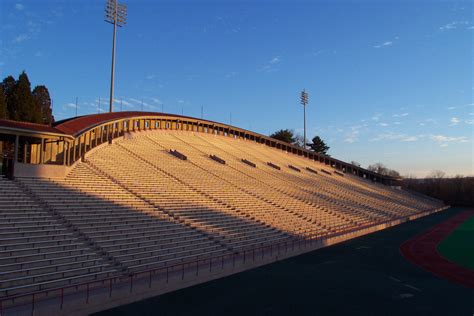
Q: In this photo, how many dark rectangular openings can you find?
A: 8